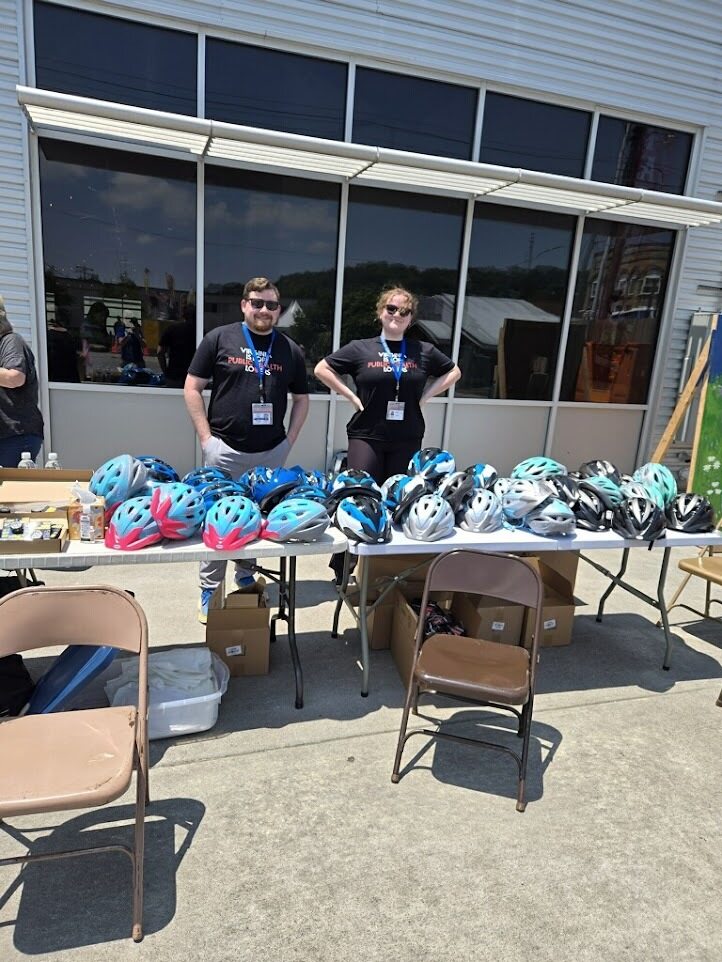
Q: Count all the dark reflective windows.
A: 10